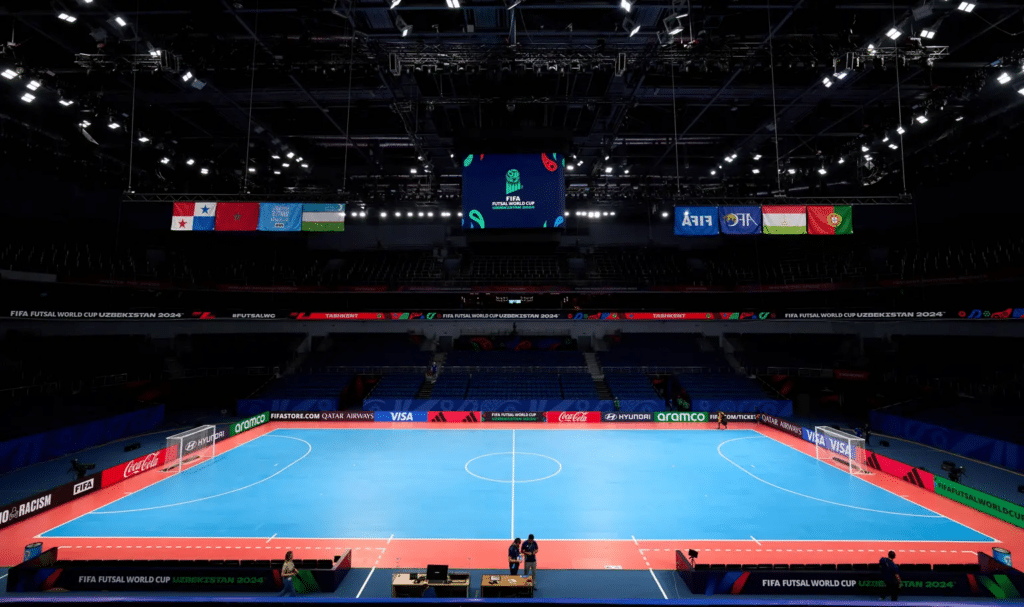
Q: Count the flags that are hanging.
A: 8